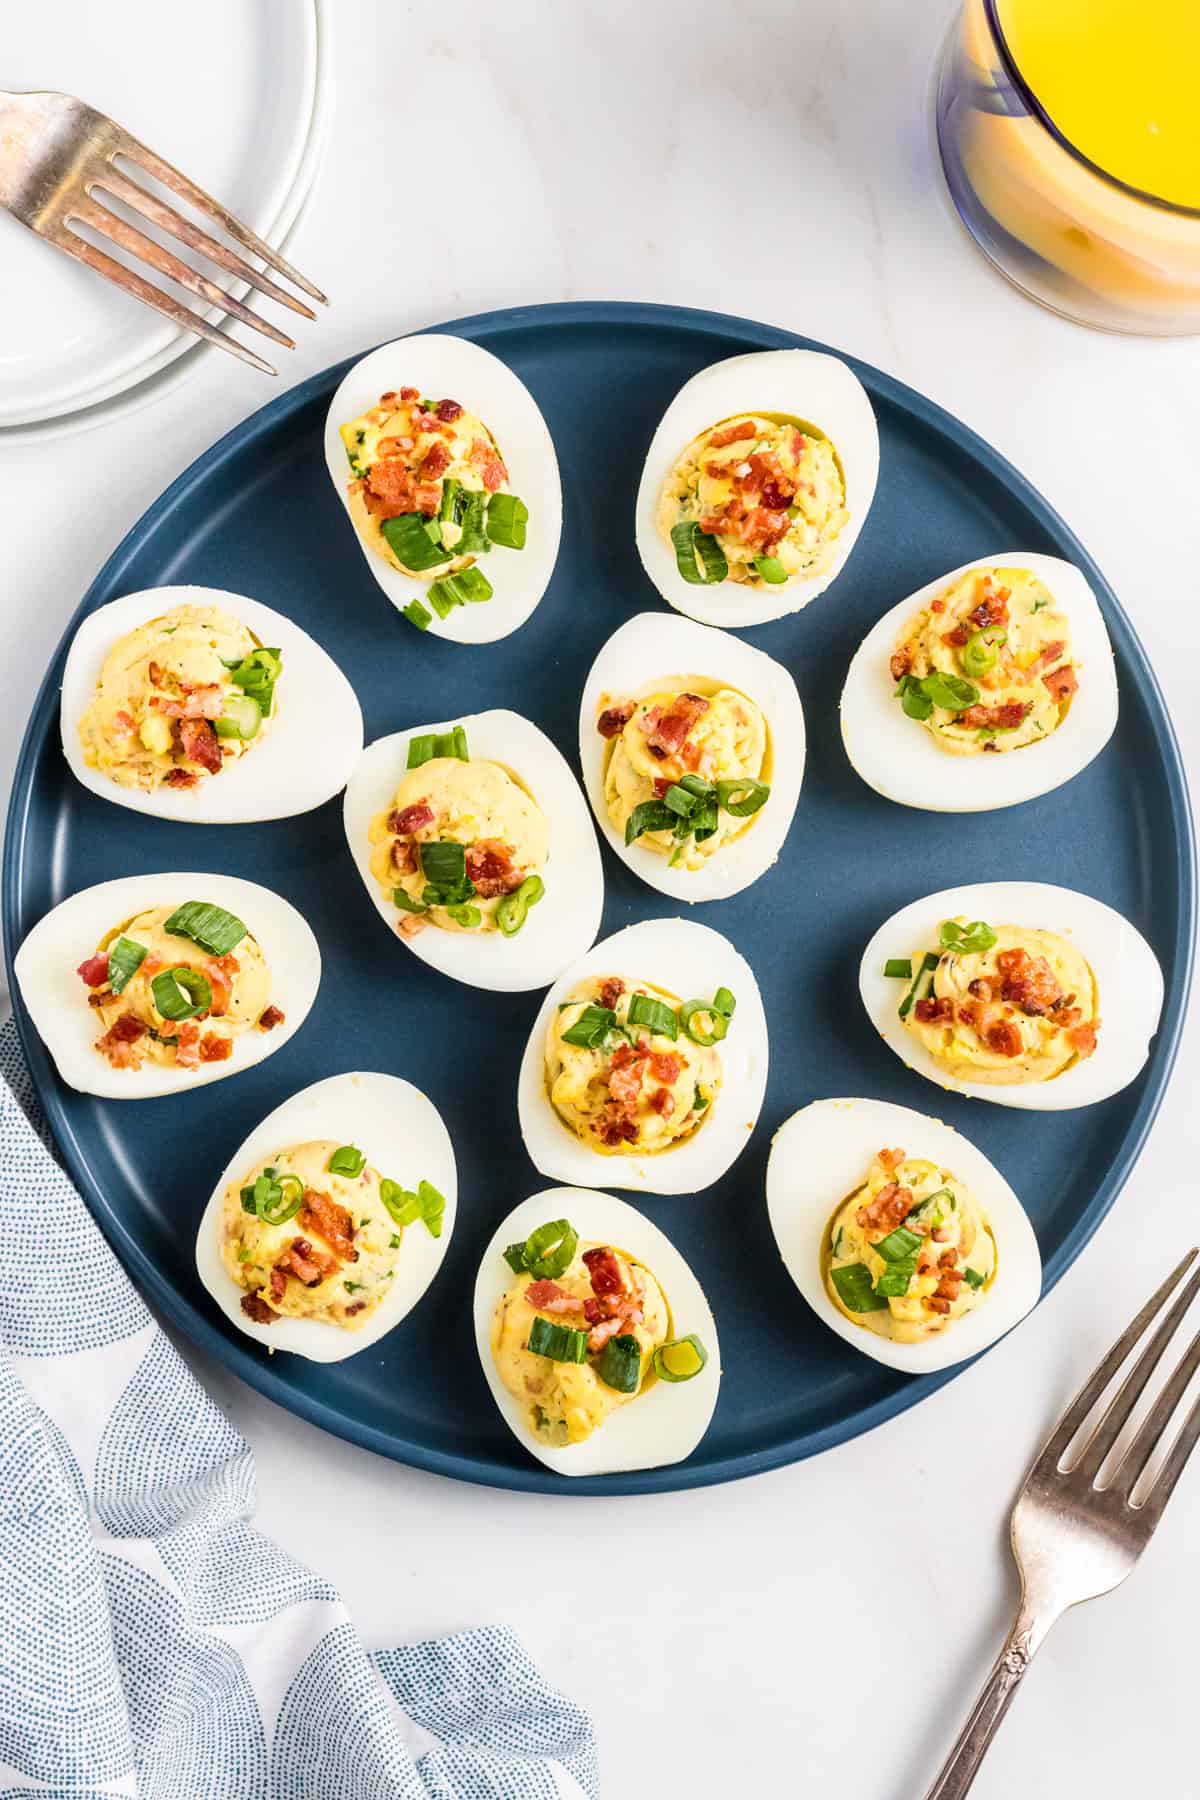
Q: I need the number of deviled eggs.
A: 12